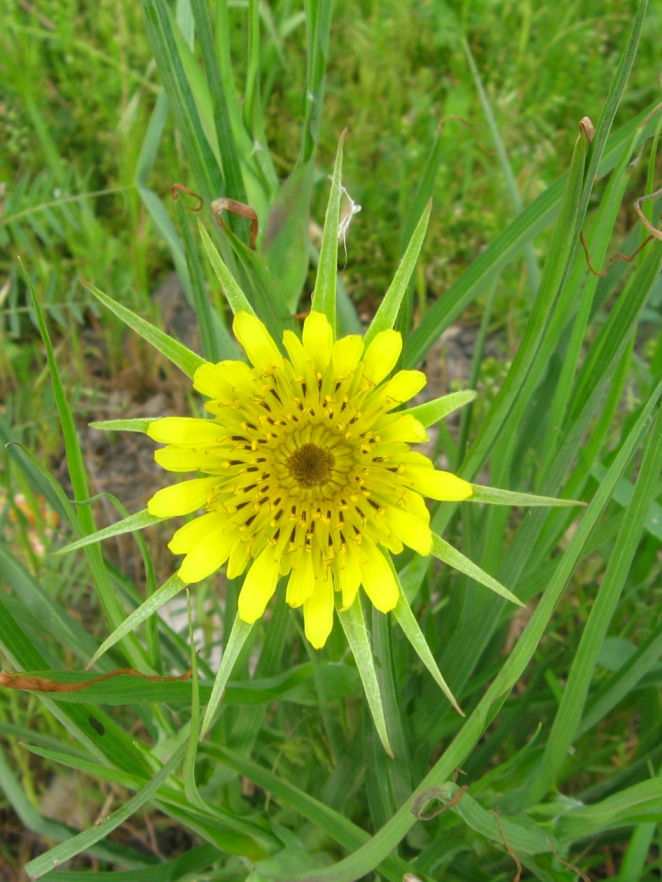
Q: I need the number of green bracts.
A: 13